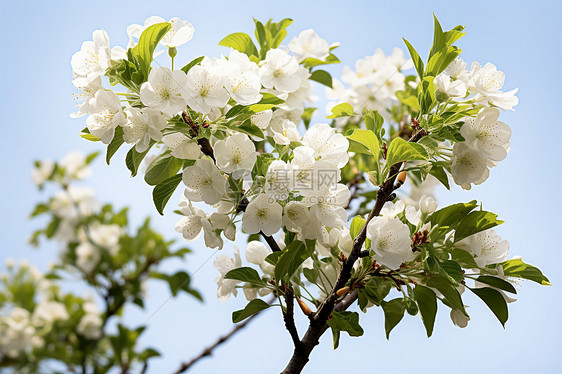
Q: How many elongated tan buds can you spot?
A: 3